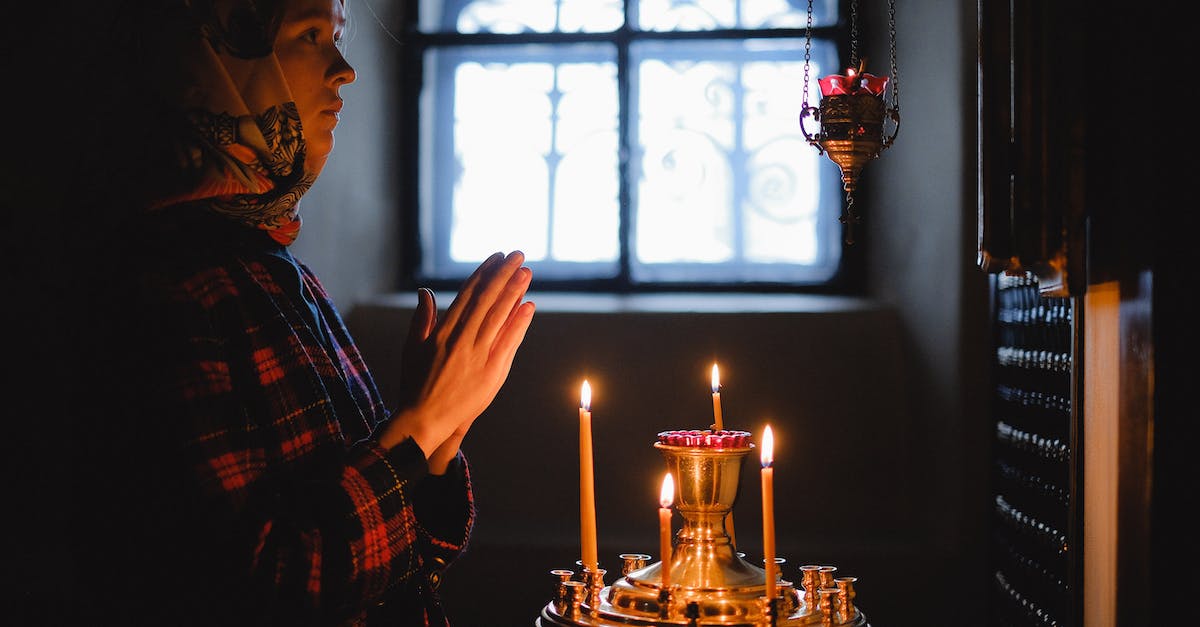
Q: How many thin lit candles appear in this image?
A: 4